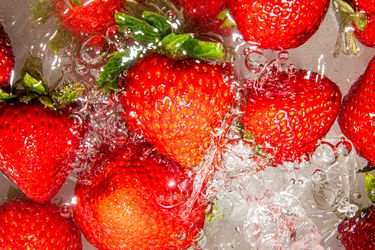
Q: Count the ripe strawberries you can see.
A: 12